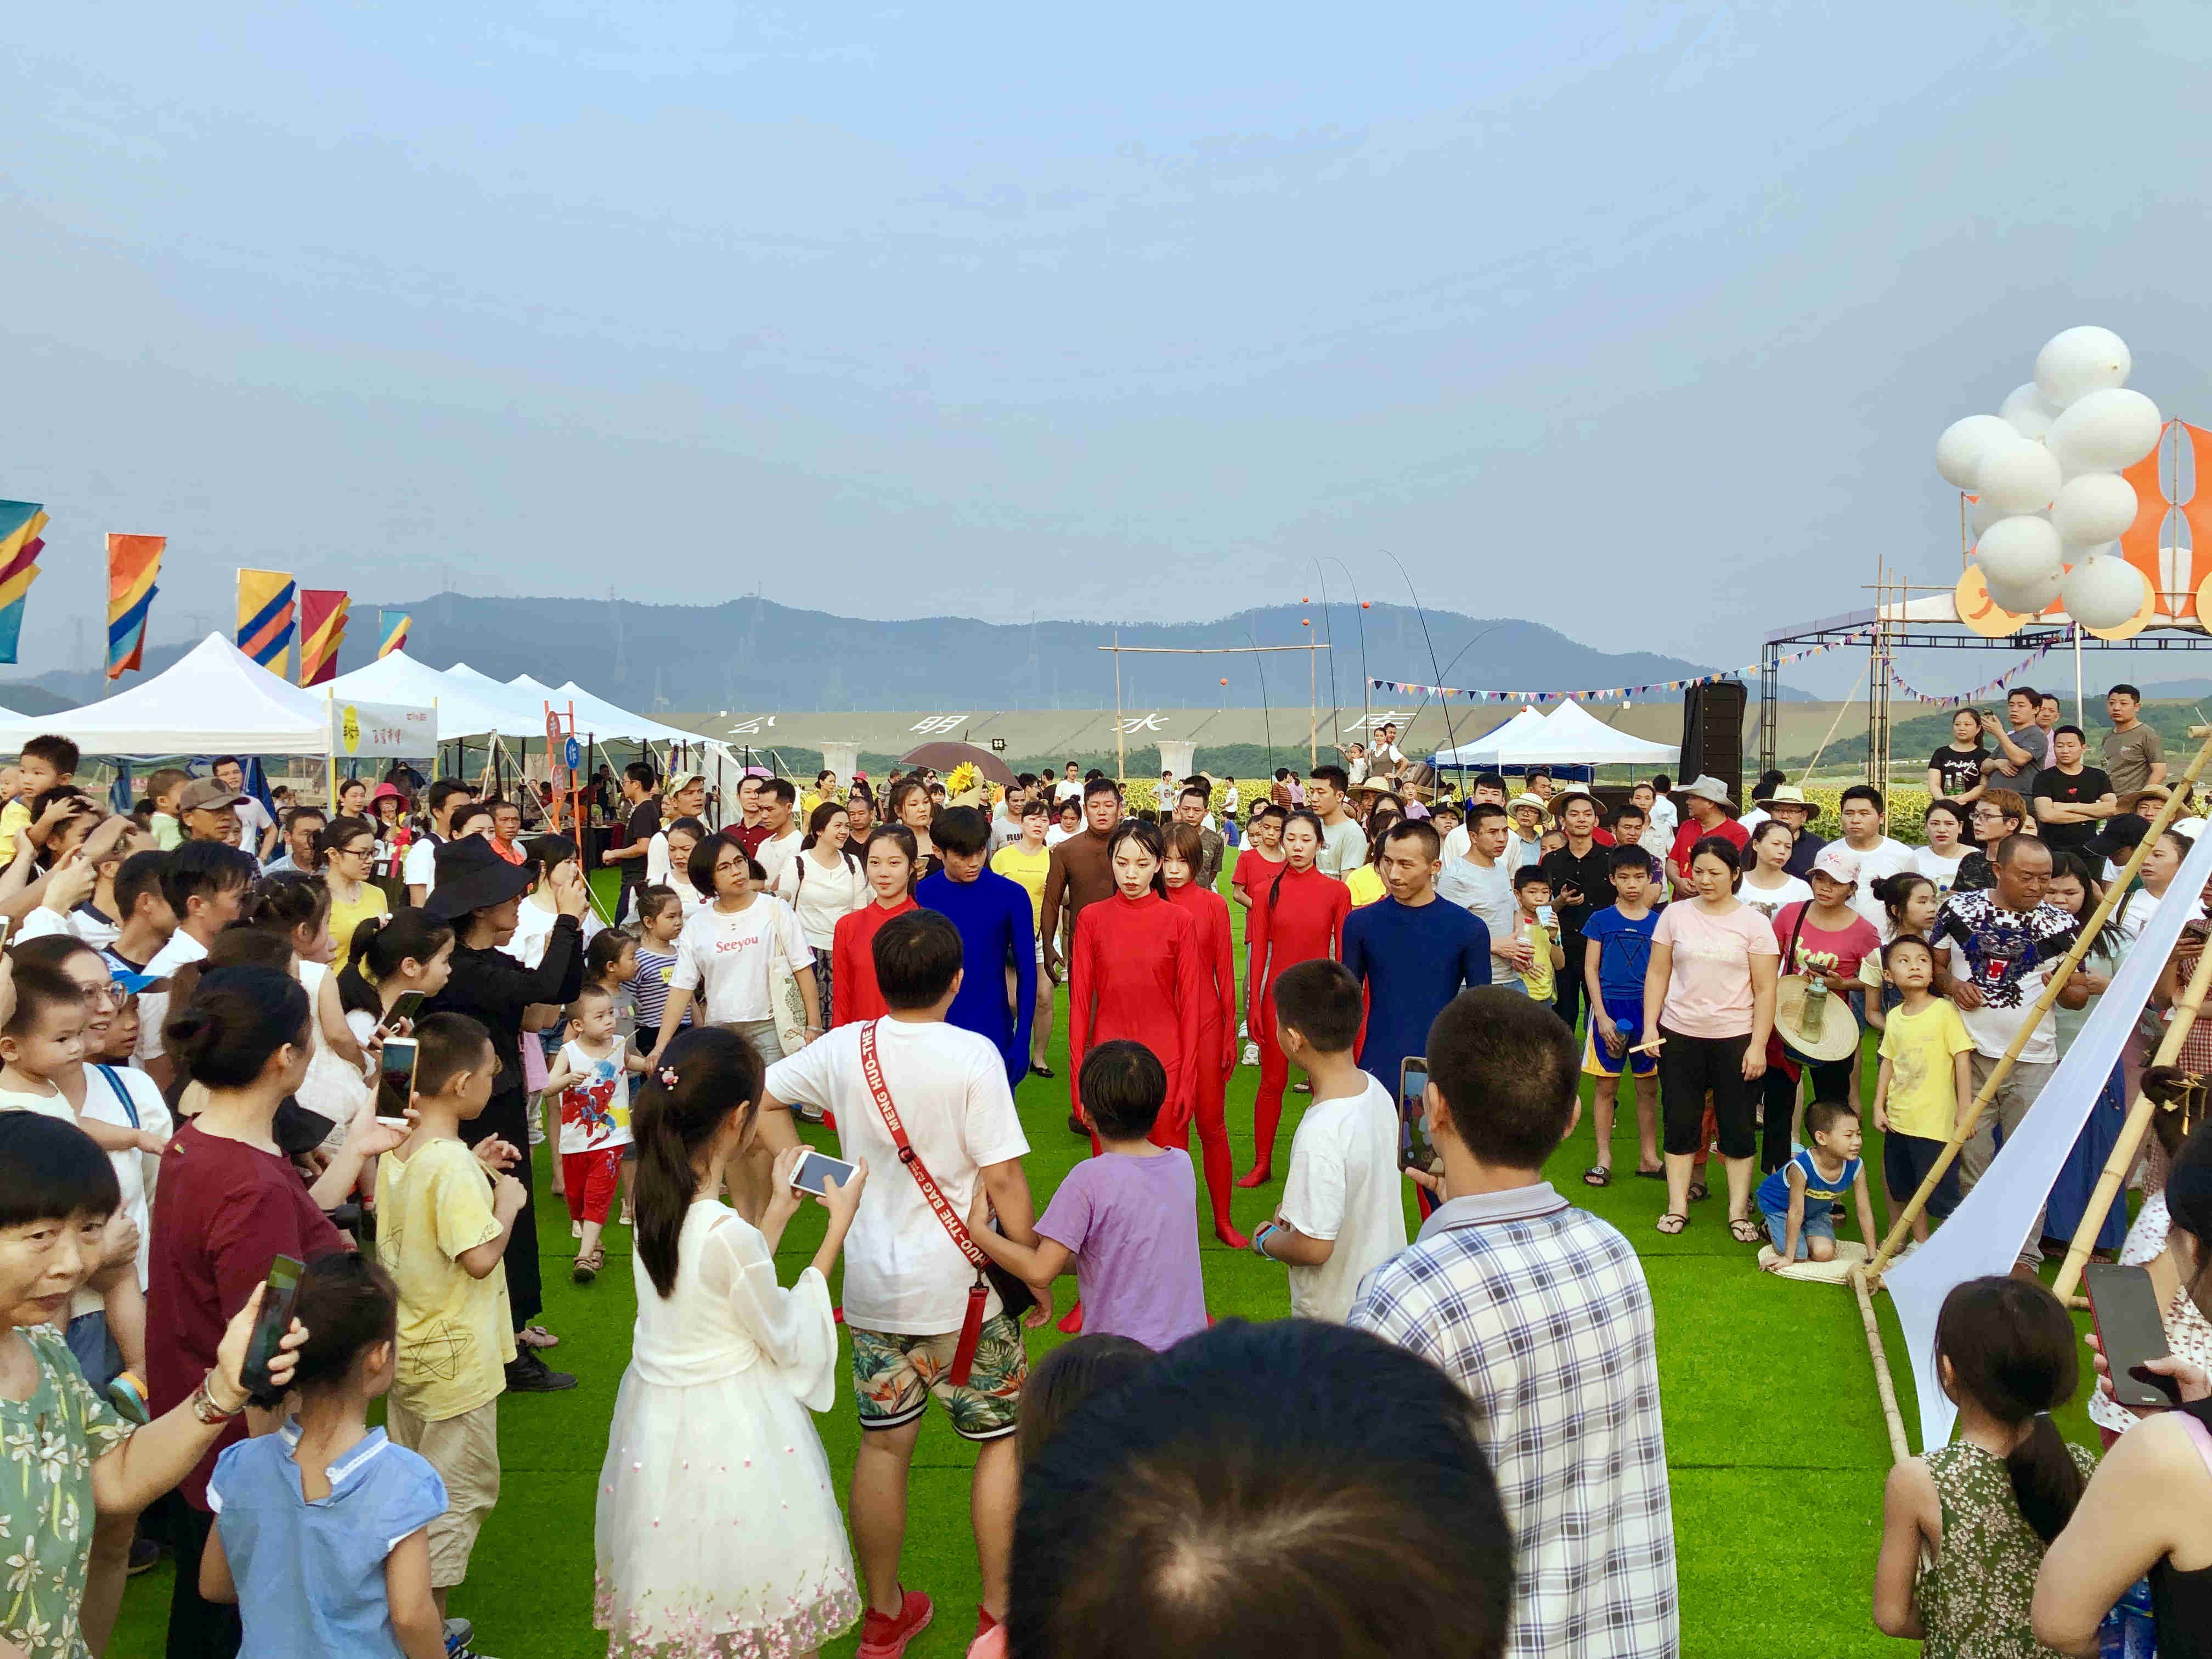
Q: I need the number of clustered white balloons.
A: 11